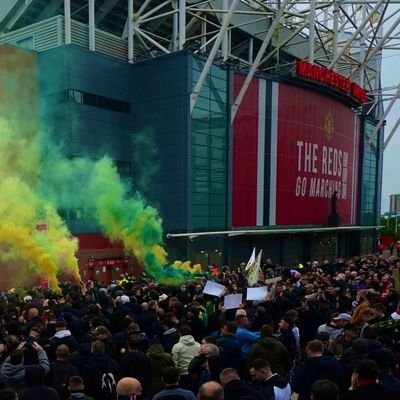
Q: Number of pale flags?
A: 2